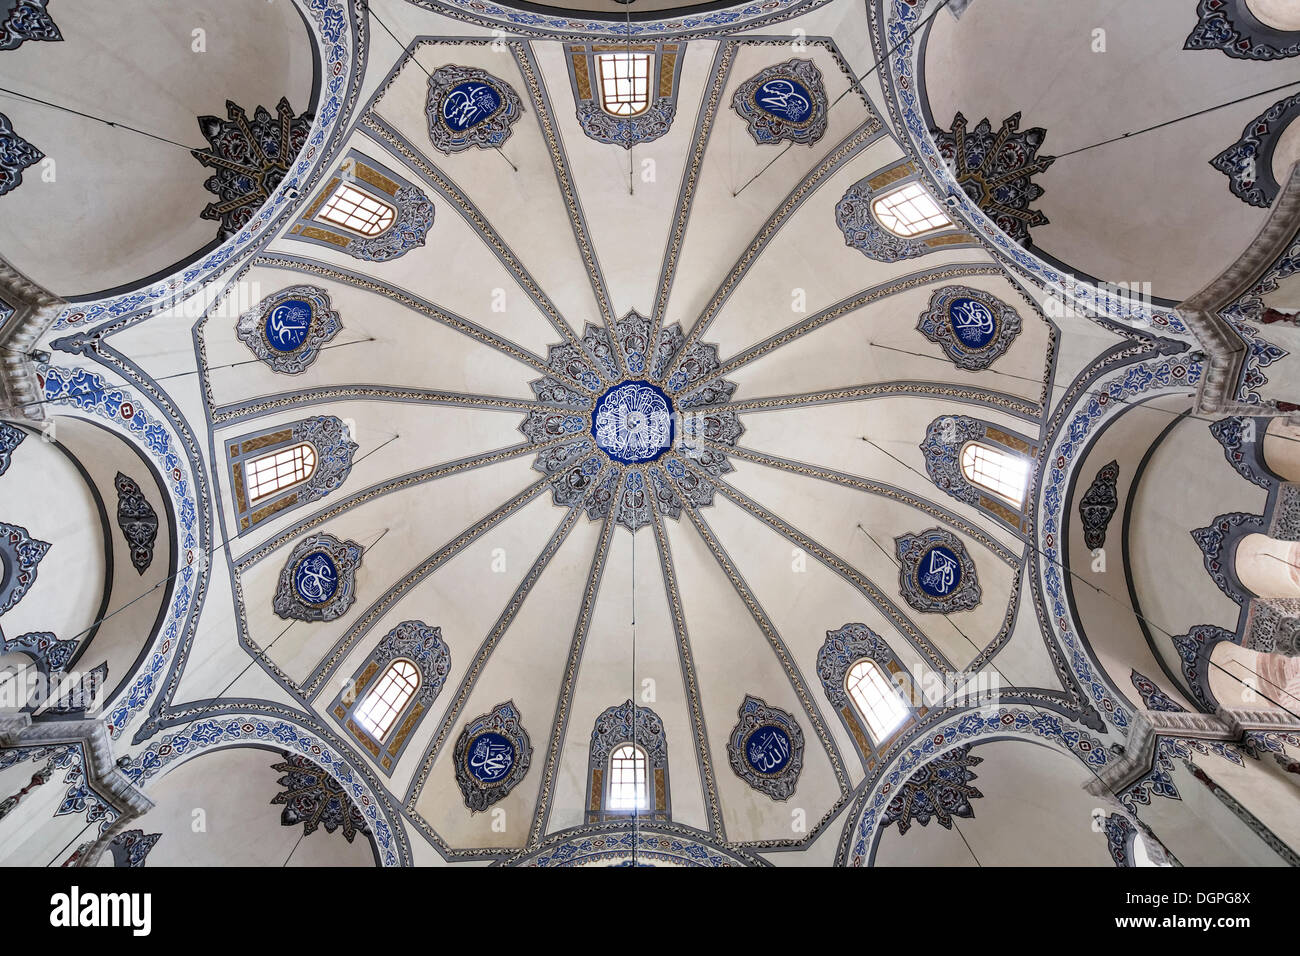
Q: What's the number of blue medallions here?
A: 9